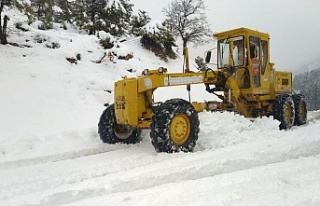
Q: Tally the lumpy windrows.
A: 1